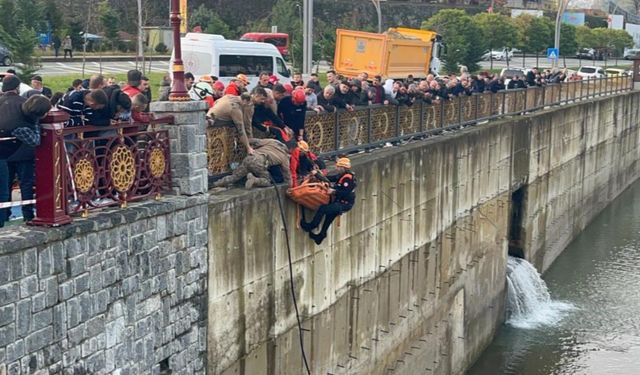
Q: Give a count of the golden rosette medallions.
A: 3